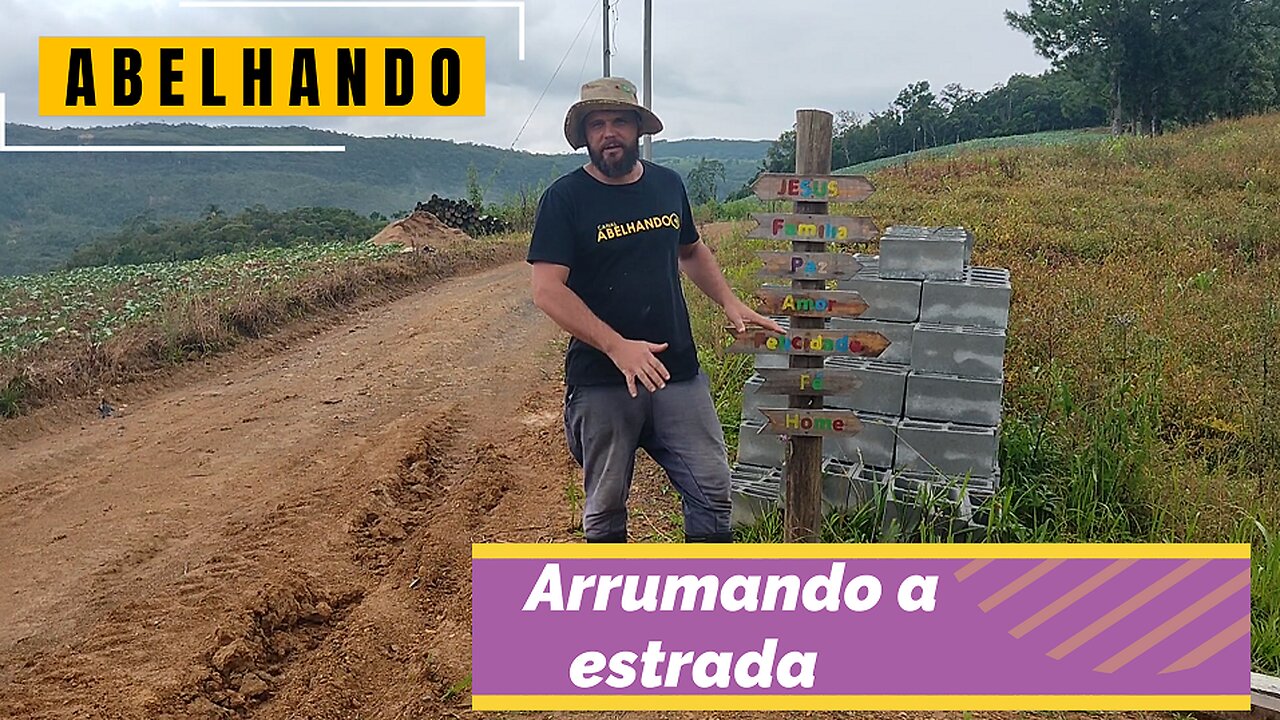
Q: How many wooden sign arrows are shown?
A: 7